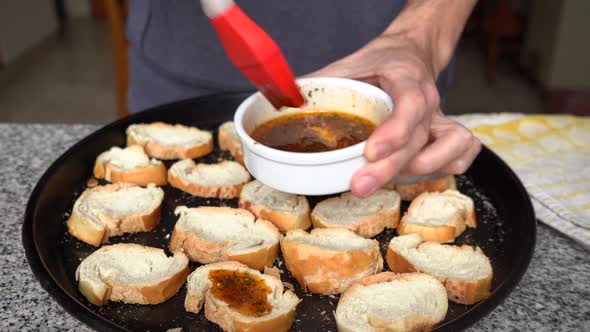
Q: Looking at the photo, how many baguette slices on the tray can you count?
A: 15